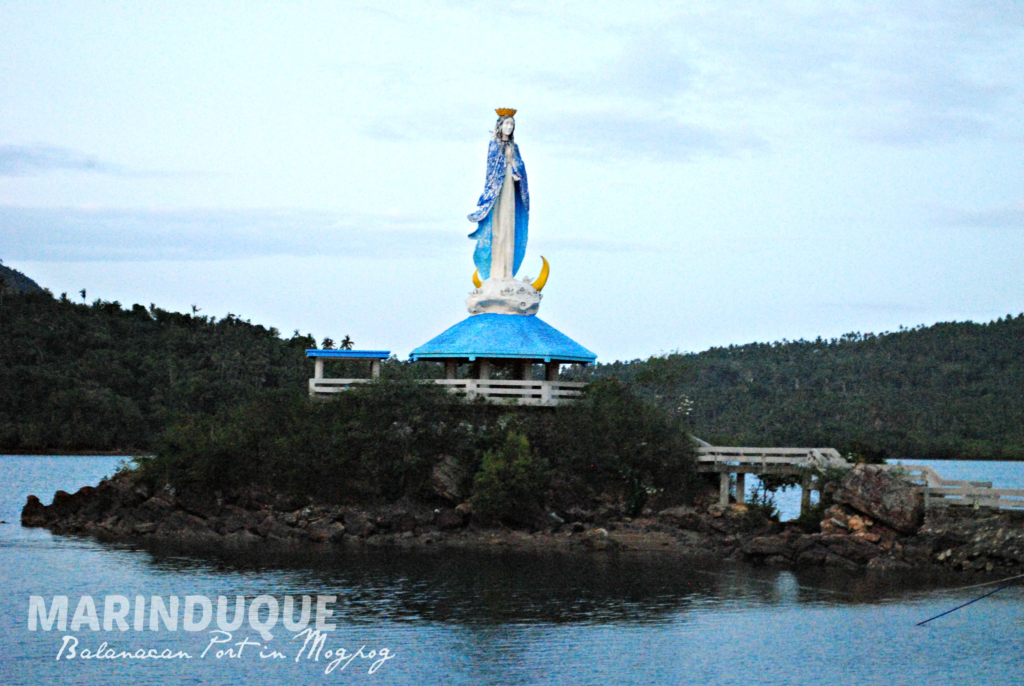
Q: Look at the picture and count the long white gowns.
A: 1